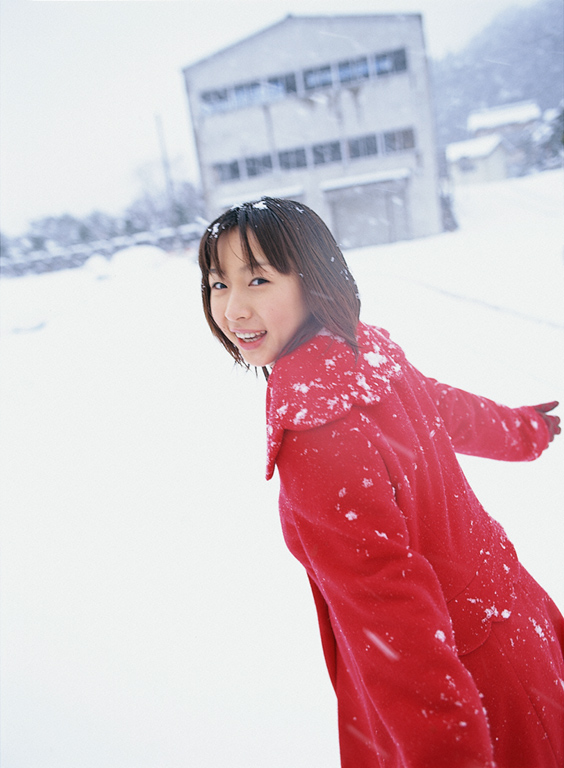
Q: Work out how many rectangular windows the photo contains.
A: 12